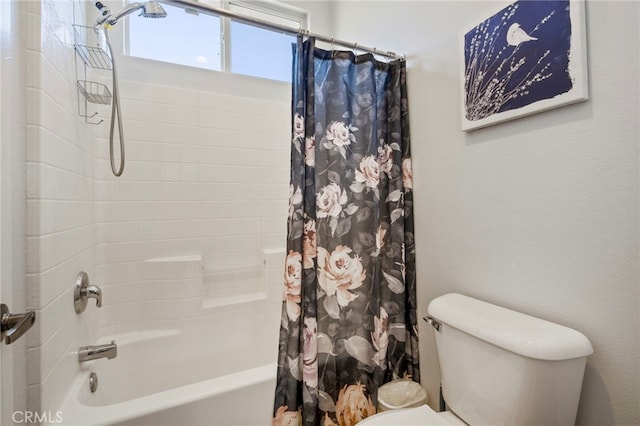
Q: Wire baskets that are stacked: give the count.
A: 2